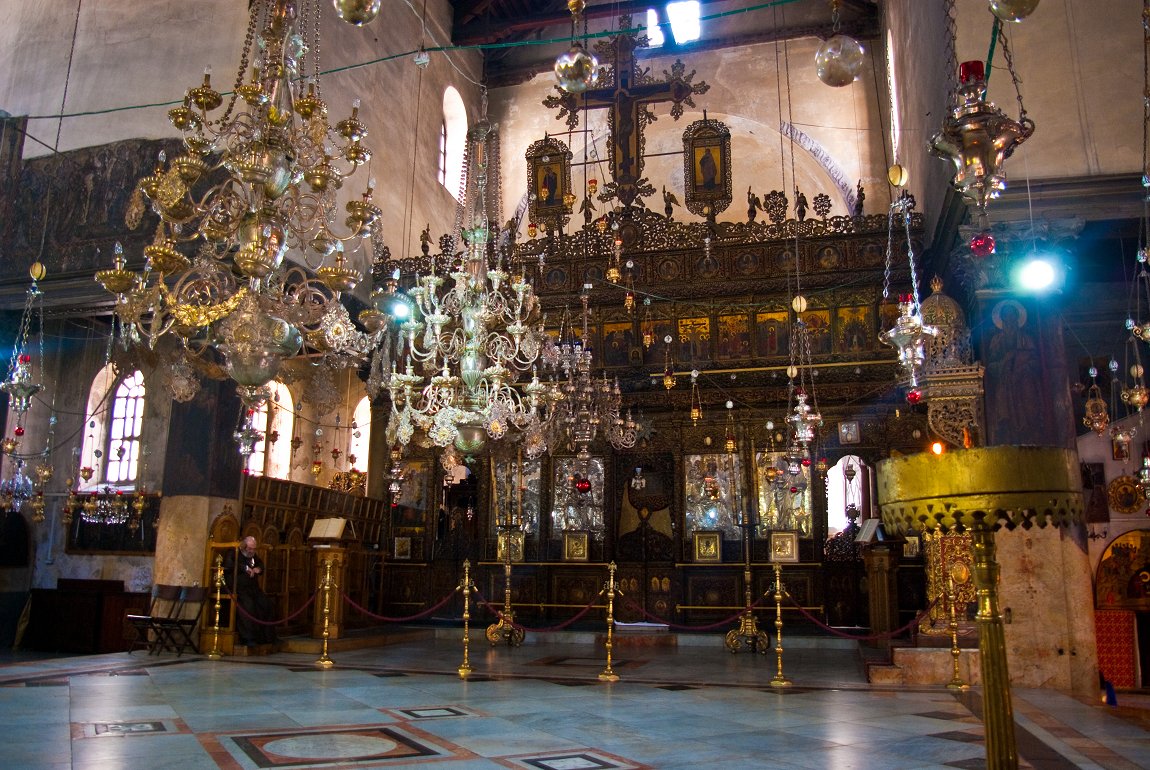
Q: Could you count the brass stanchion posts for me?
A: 6